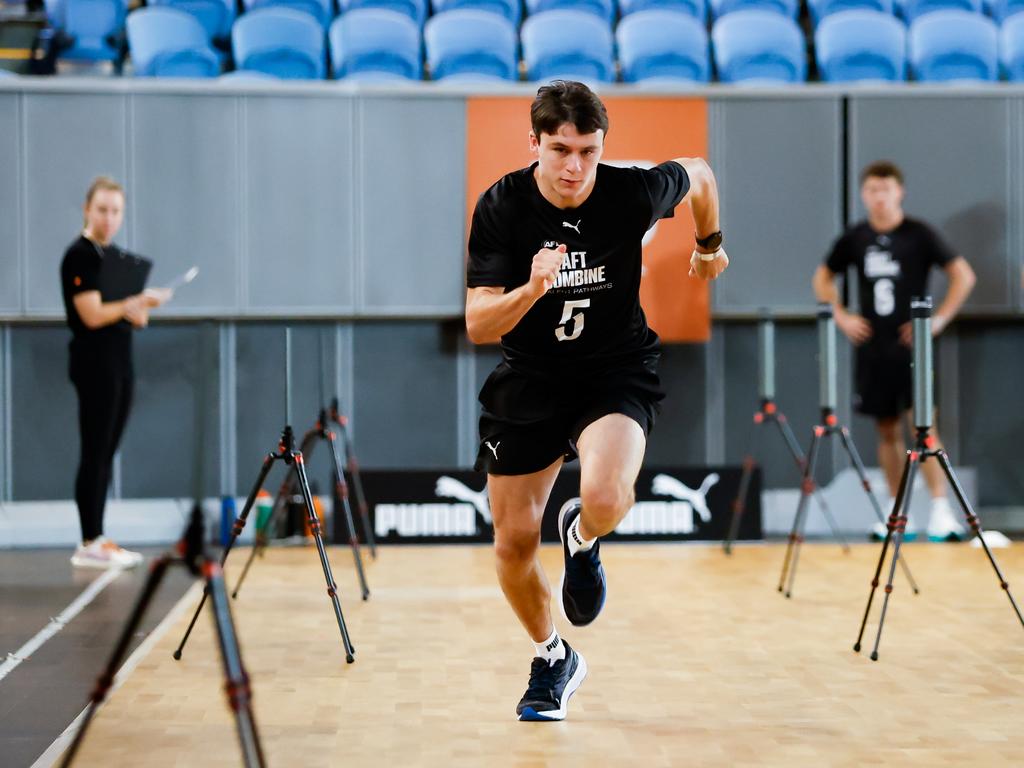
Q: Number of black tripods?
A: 7